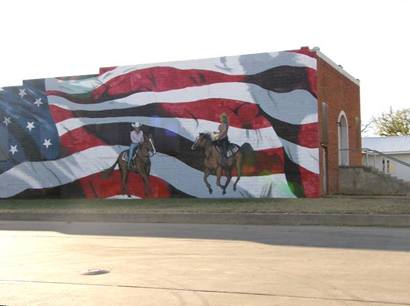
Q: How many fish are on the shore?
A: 0